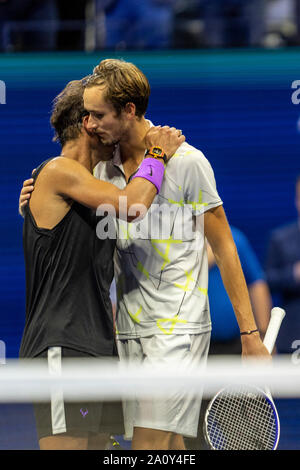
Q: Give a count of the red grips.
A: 0